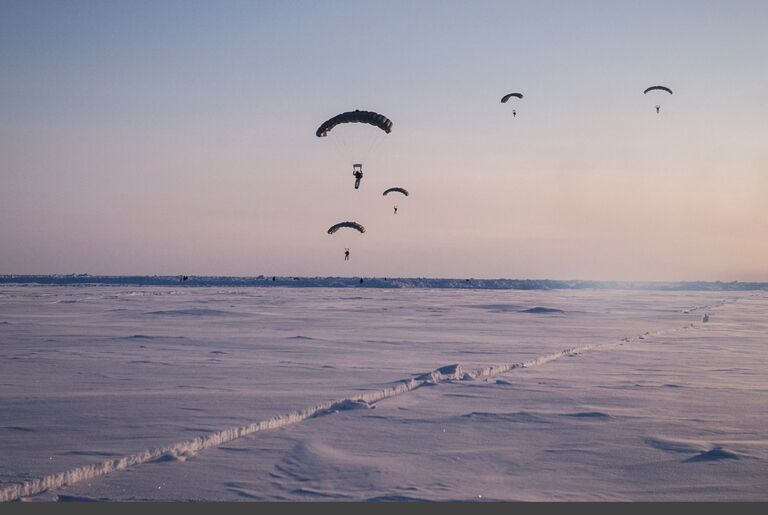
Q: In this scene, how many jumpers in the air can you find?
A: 5